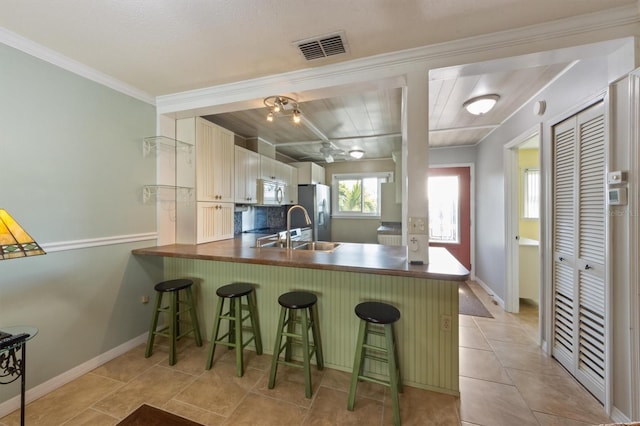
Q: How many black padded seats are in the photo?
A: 4